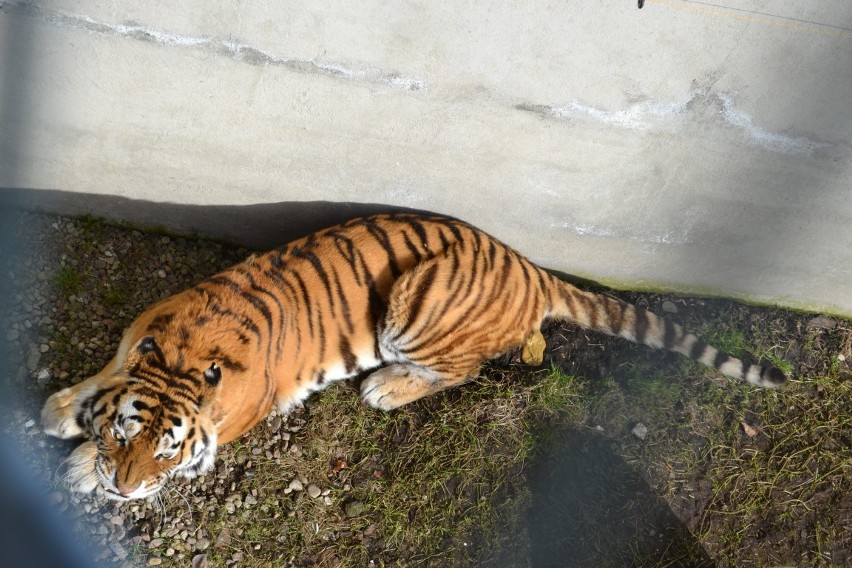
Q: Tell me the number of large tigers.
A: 1